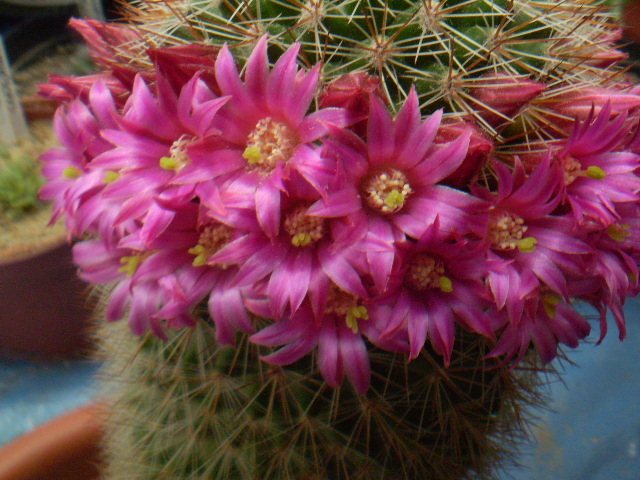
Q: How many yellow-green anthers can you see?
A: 14